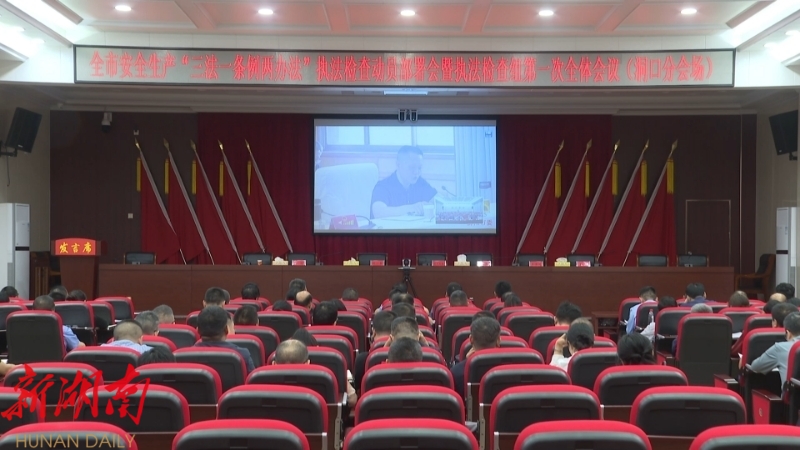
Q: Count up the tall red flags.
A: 10